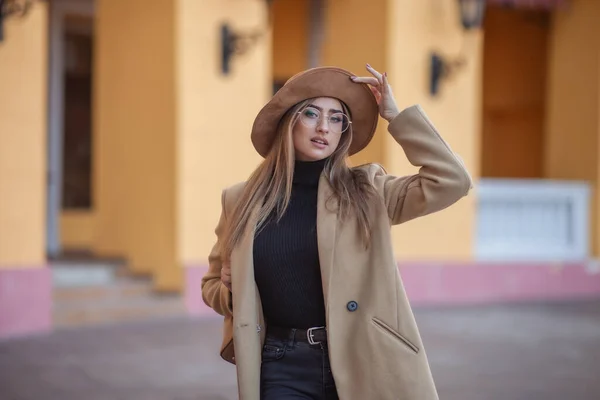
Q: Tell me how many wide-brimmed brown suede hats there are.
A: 1